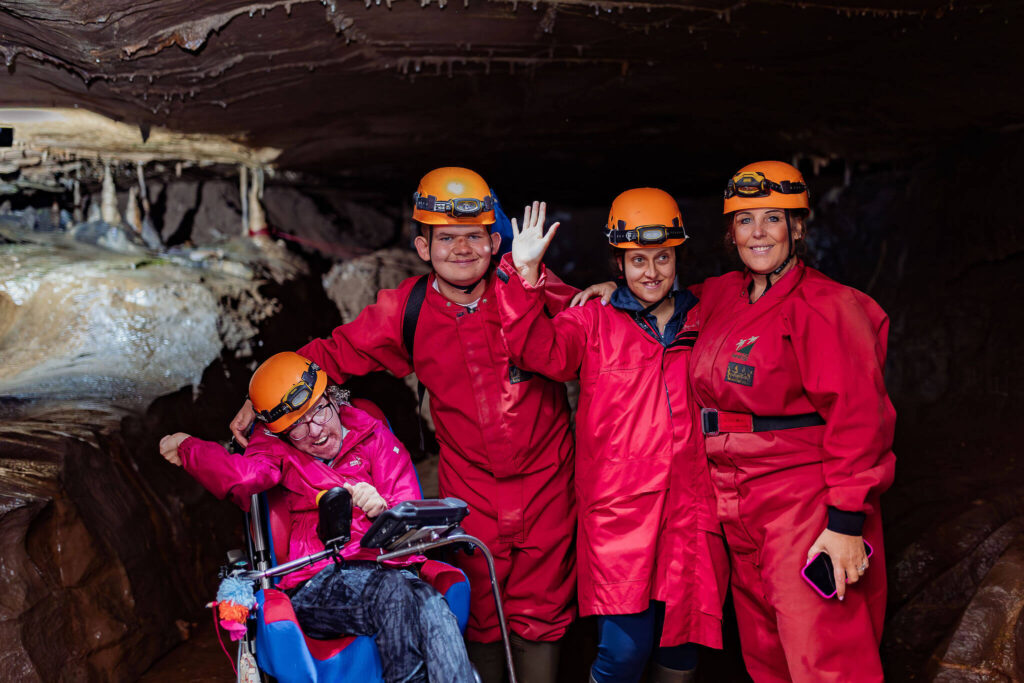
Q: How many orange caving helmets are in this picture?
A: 4